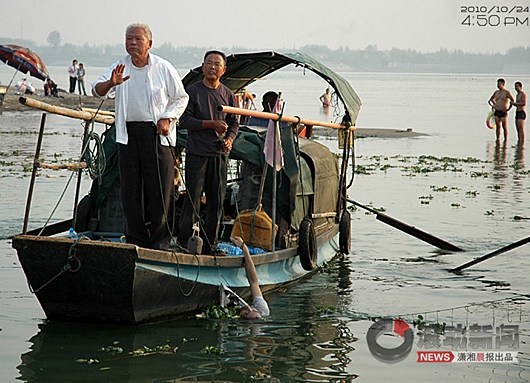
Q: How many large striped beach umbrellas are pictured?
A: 1